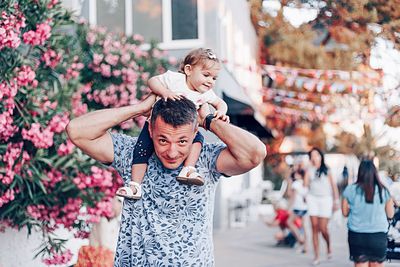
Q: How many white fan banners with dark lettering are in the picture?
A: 0